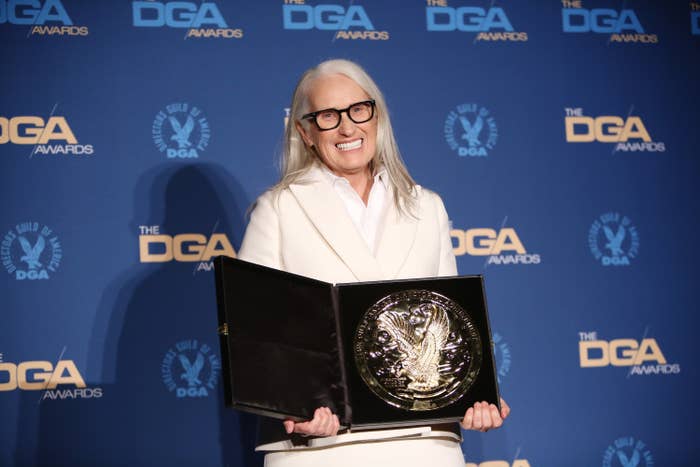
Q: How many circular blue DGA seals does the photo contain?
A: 7